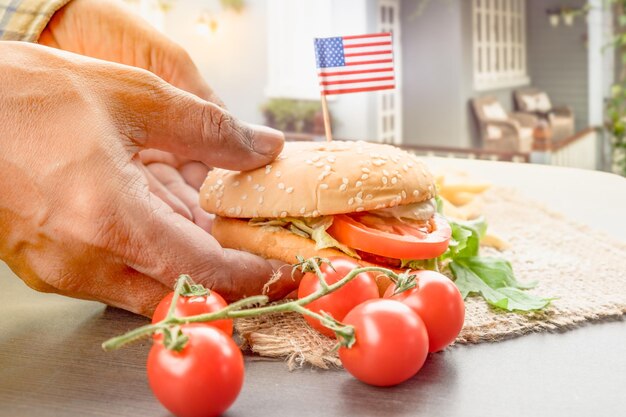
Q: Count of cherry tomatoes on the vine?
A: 5